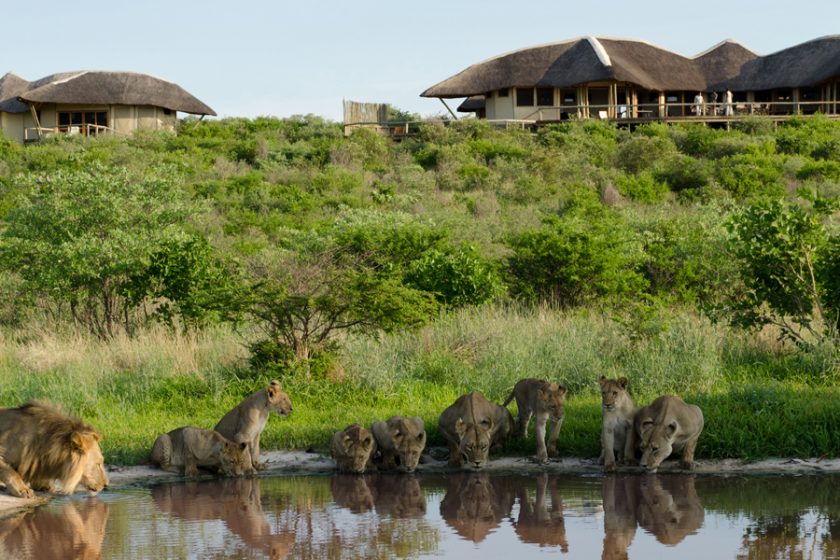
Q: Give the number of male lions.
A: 1